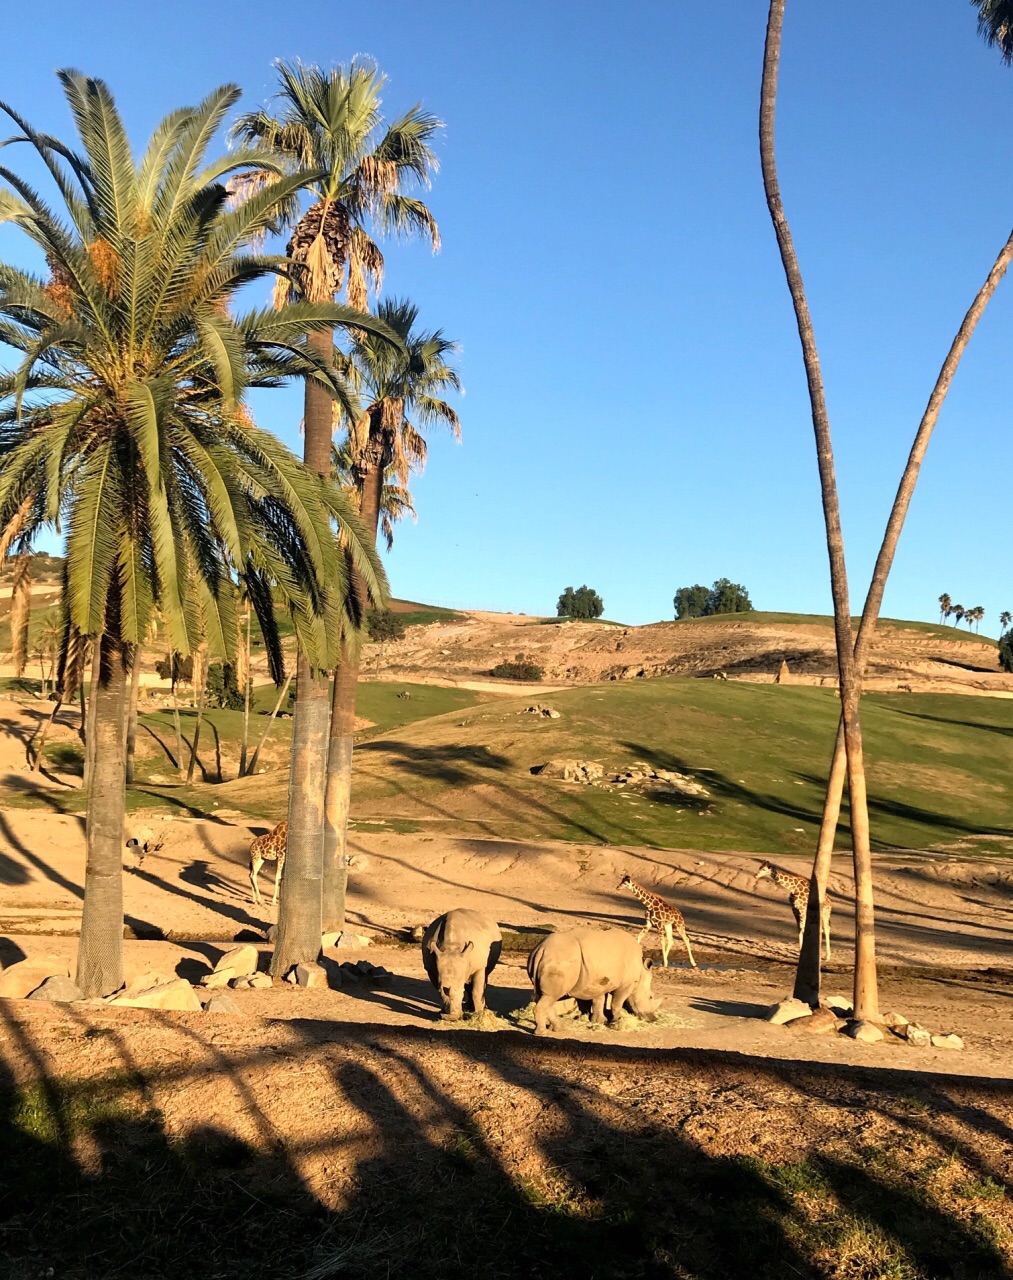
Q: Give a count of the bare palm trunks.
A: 2